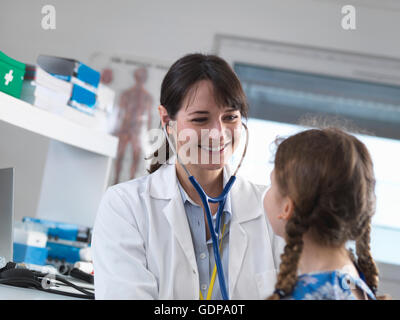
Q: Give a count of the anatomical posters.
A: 1